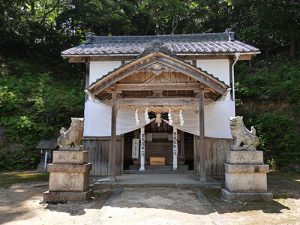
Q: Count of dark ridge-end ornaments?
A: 3